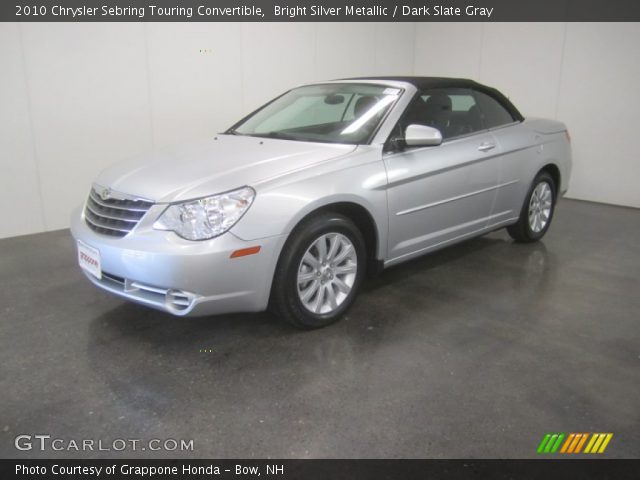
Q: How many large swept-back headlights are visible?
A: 1